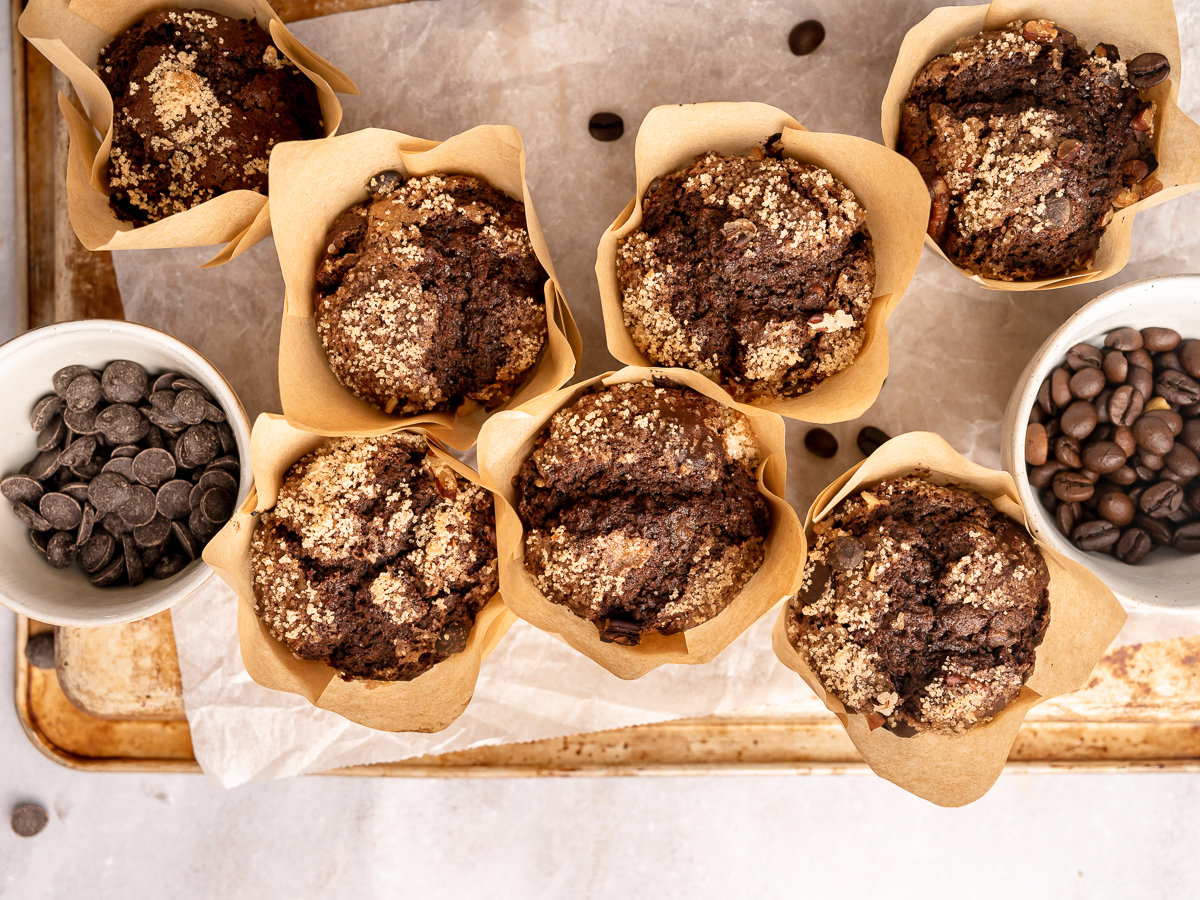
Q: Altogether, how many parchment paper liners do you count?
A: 7